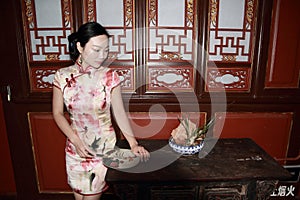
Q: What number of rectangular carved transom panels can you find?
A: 4